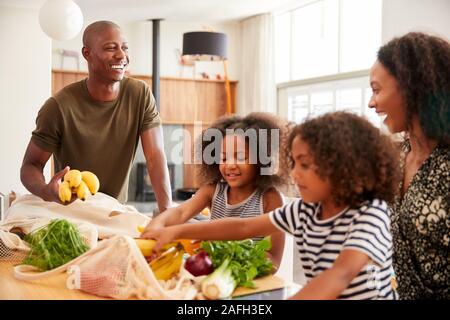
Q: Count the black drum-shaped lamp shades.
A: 1